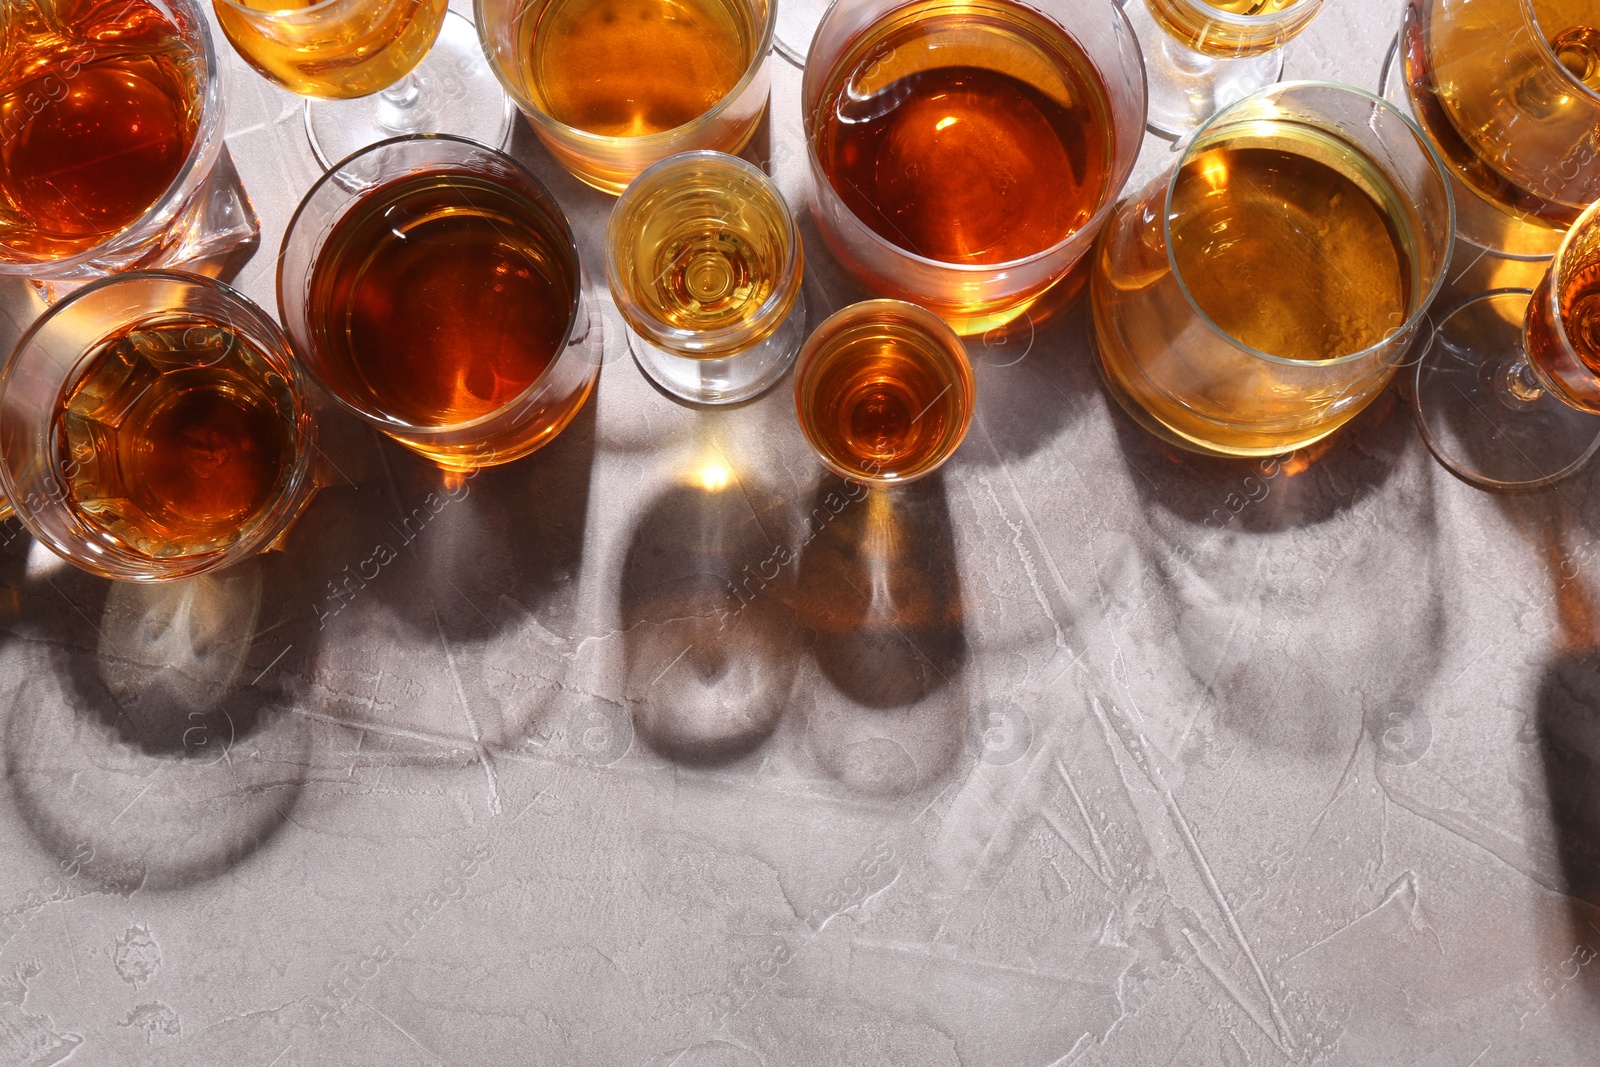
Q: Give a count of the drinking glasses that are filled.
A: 12